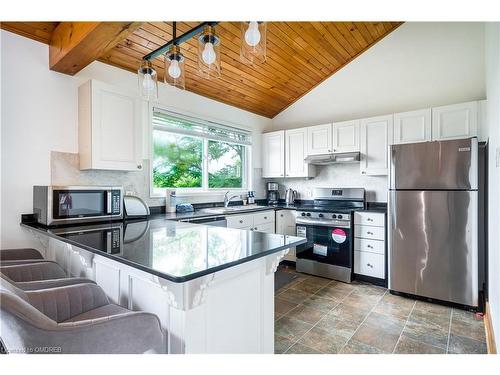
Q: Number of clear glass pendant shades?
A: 4